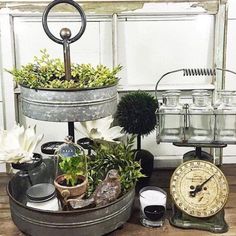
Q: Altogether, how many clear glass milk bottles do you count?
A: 3